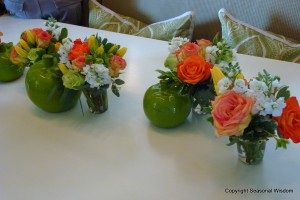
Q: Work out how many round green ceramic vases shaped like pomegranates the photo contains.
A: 3